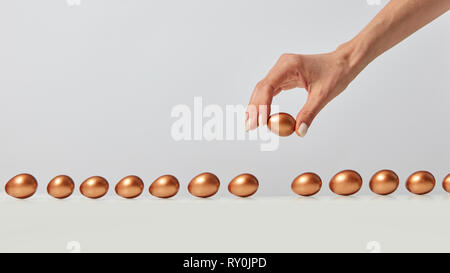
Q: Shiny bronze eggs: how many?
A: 13